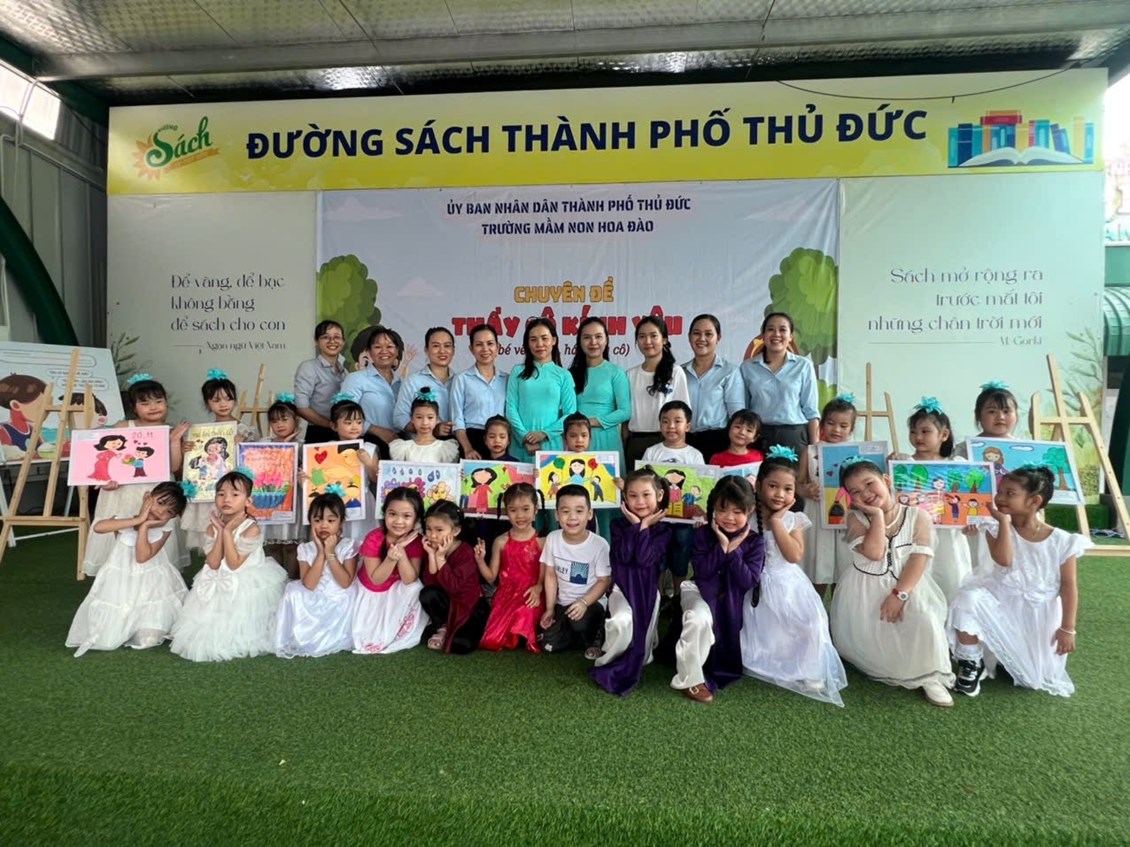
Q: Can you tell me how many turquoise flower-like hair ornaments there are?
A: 14